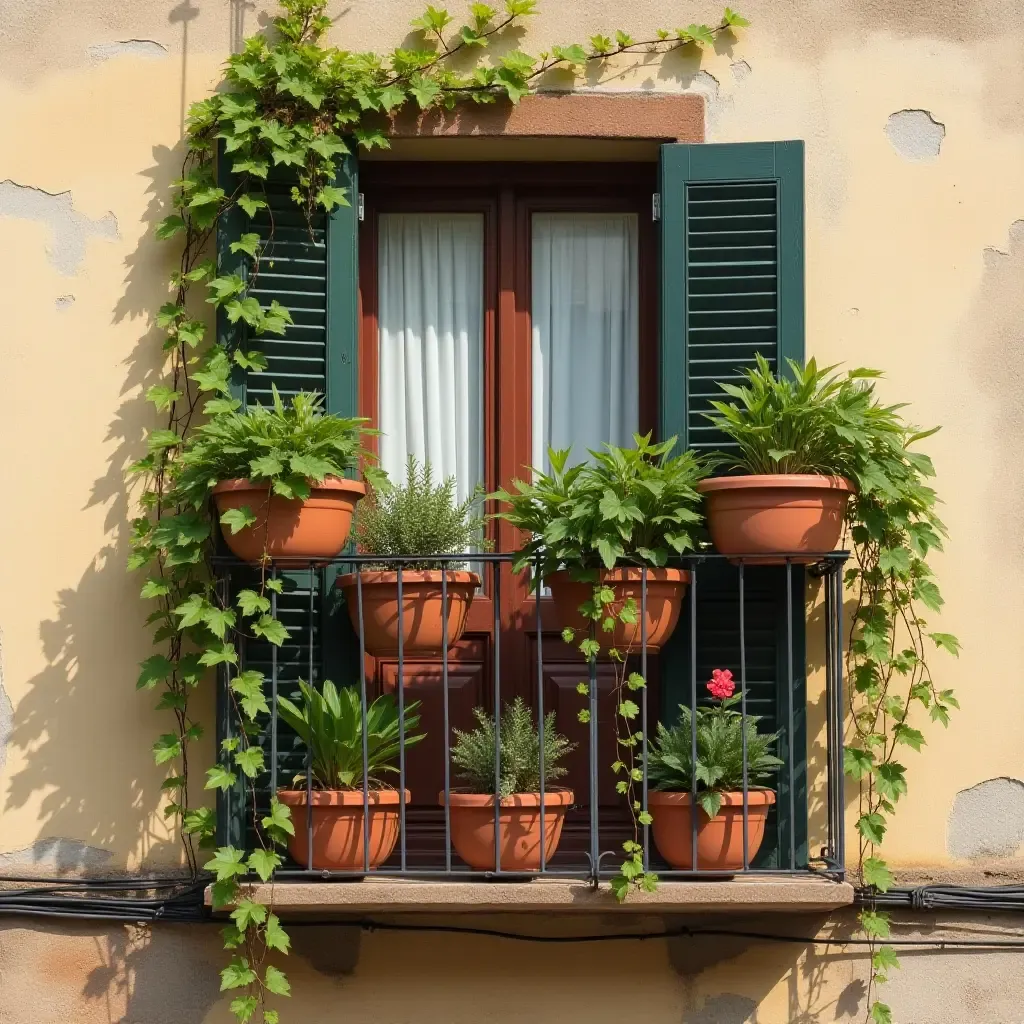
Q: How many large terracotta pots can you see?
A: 7